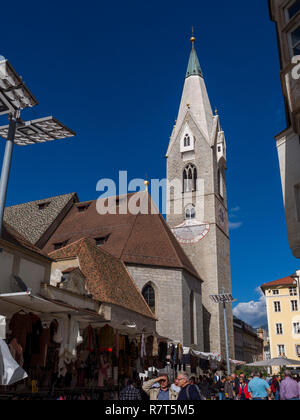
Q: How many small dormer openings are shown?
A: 5